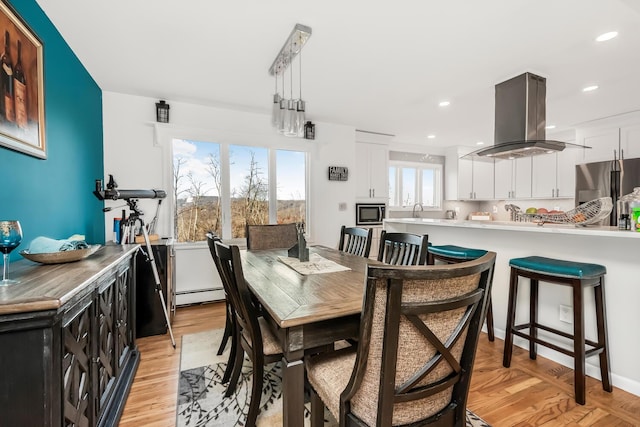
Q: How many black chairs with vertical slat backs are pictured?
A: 4